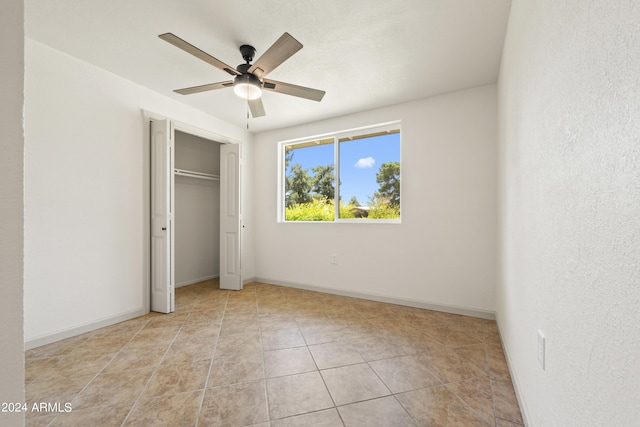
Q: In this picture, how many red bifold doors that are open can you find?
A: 0